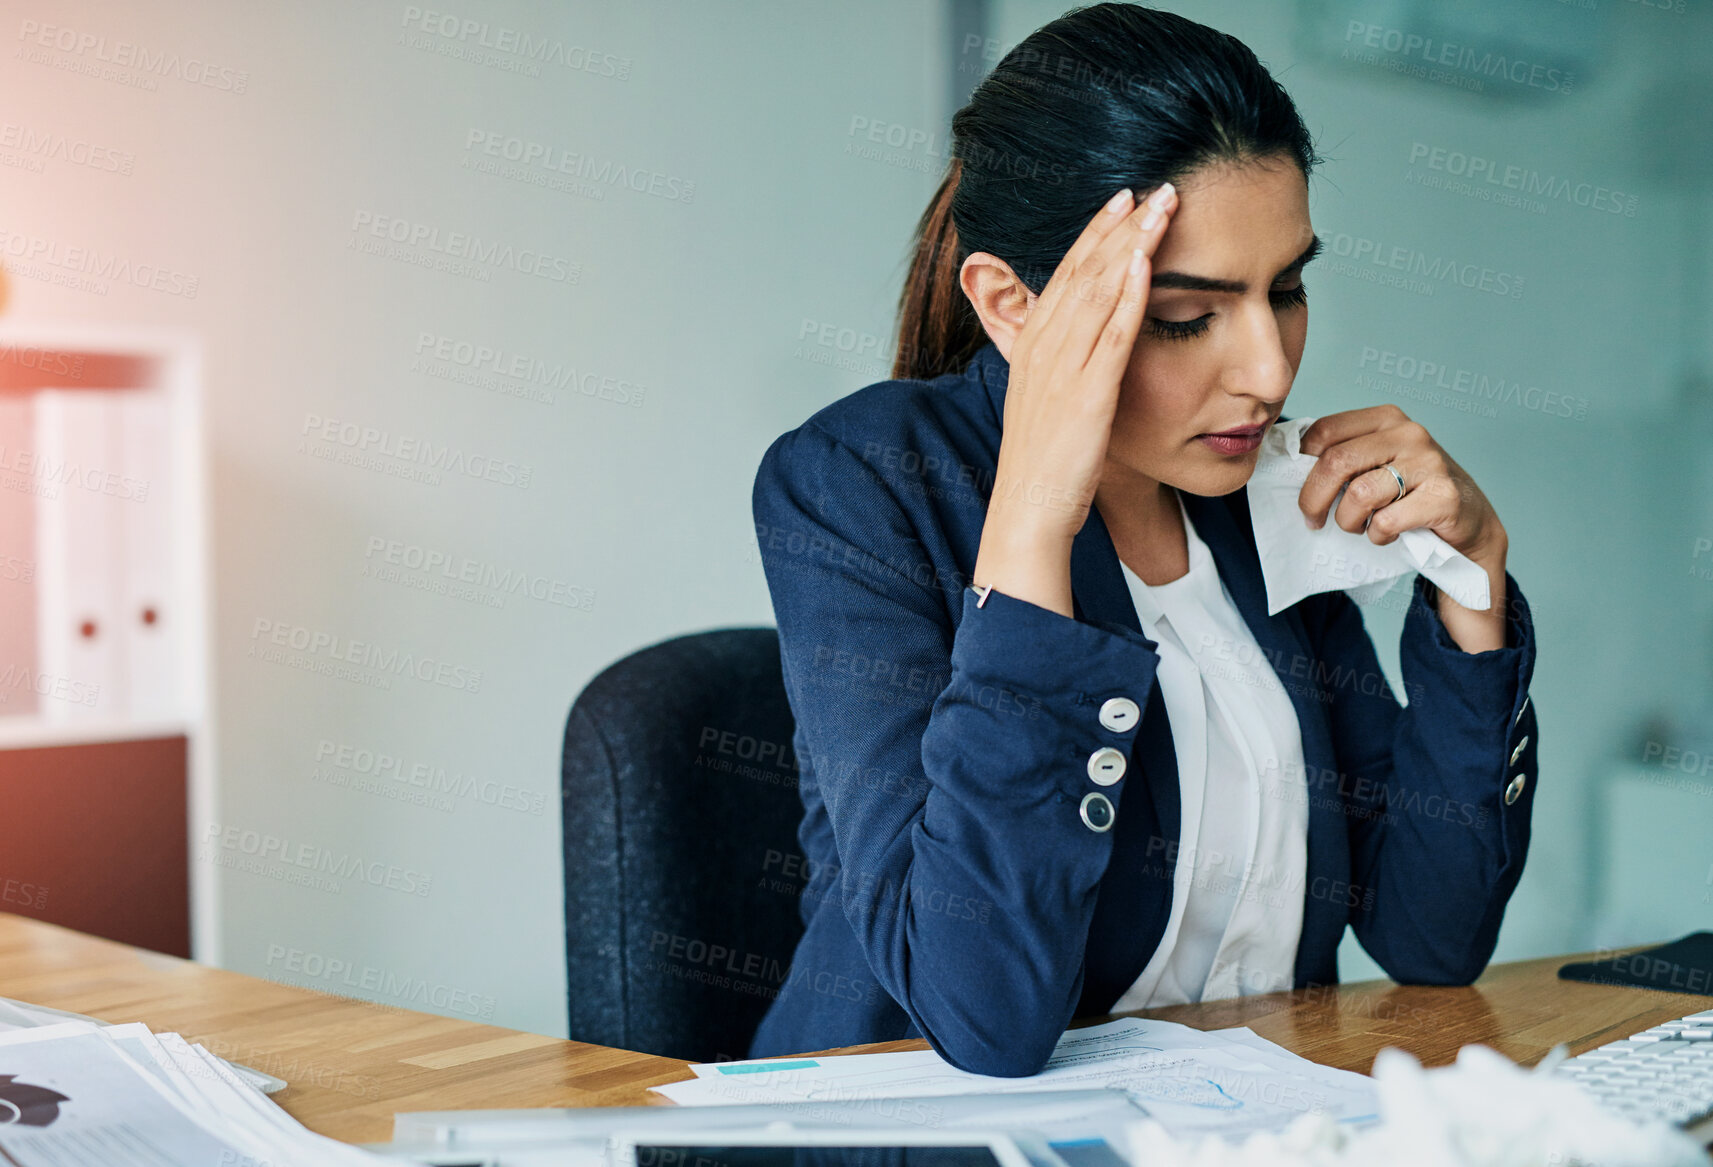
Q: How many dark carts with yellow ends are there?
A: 0